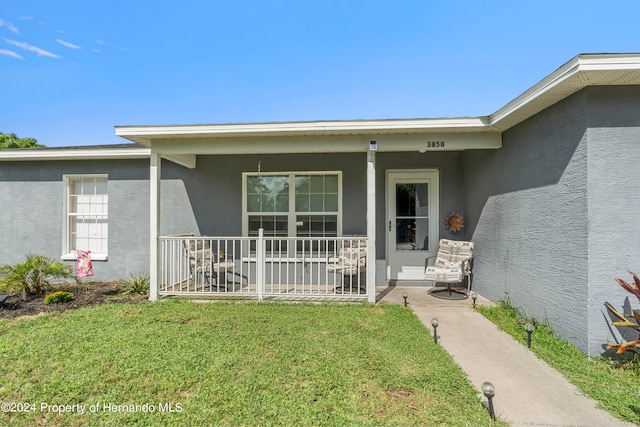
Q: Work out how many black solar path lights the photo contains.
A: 5